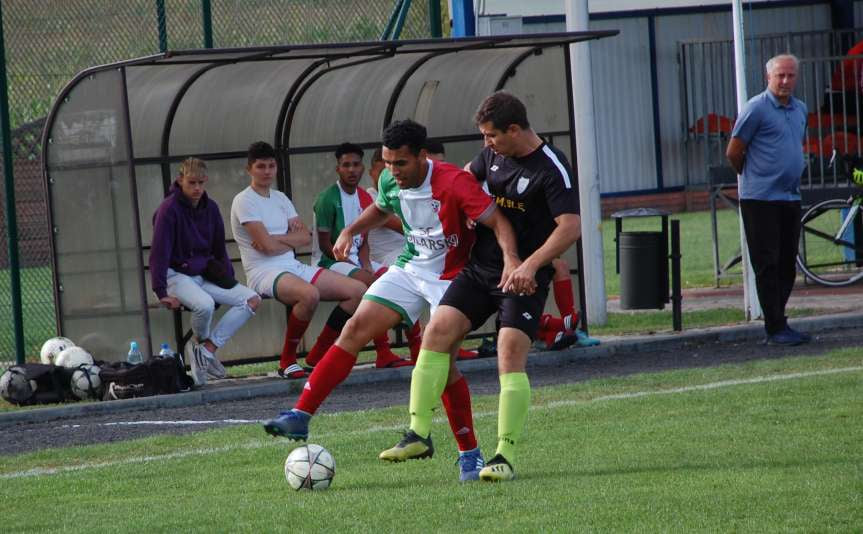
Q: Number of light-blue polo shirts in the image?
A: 1